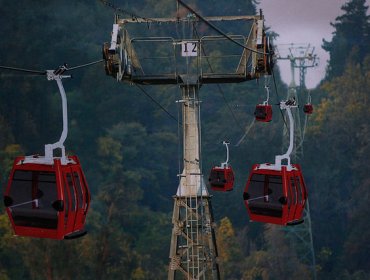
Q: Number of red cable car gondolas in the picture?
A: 5